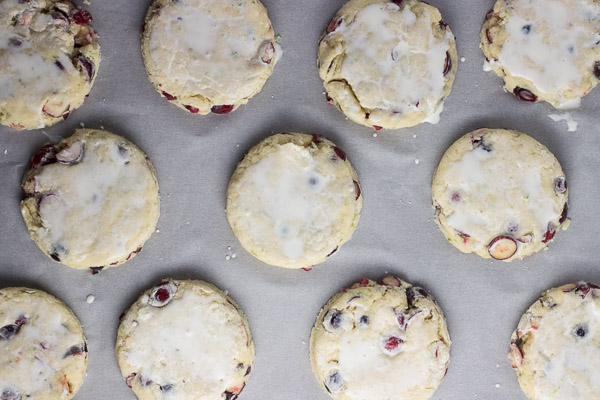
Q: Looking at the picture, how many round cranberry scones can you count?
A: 11